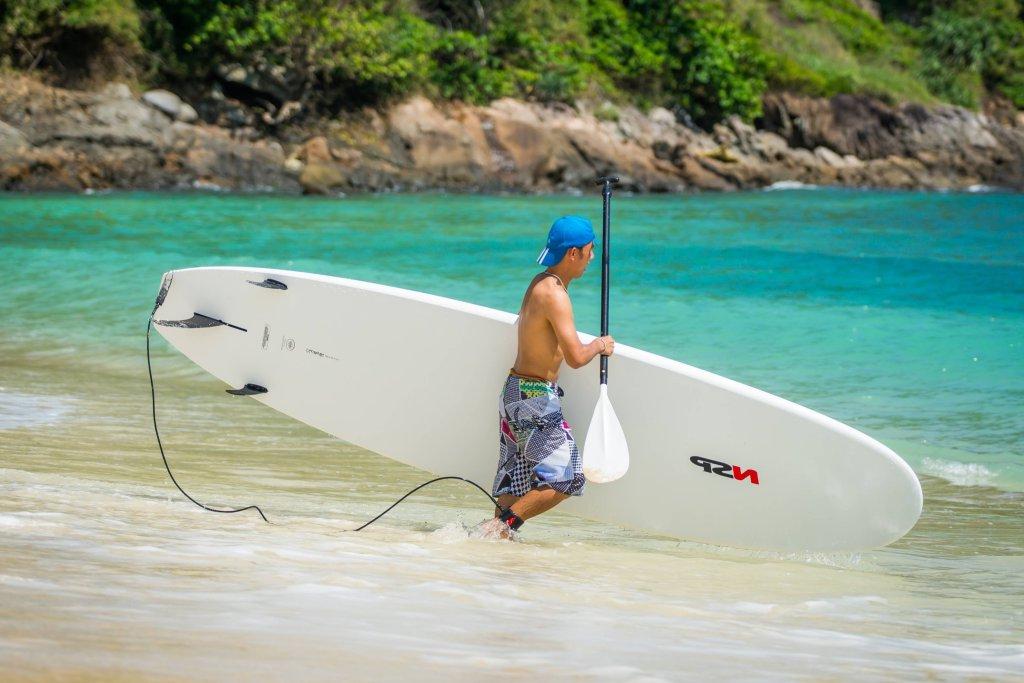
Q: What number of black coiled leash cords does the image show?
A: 1